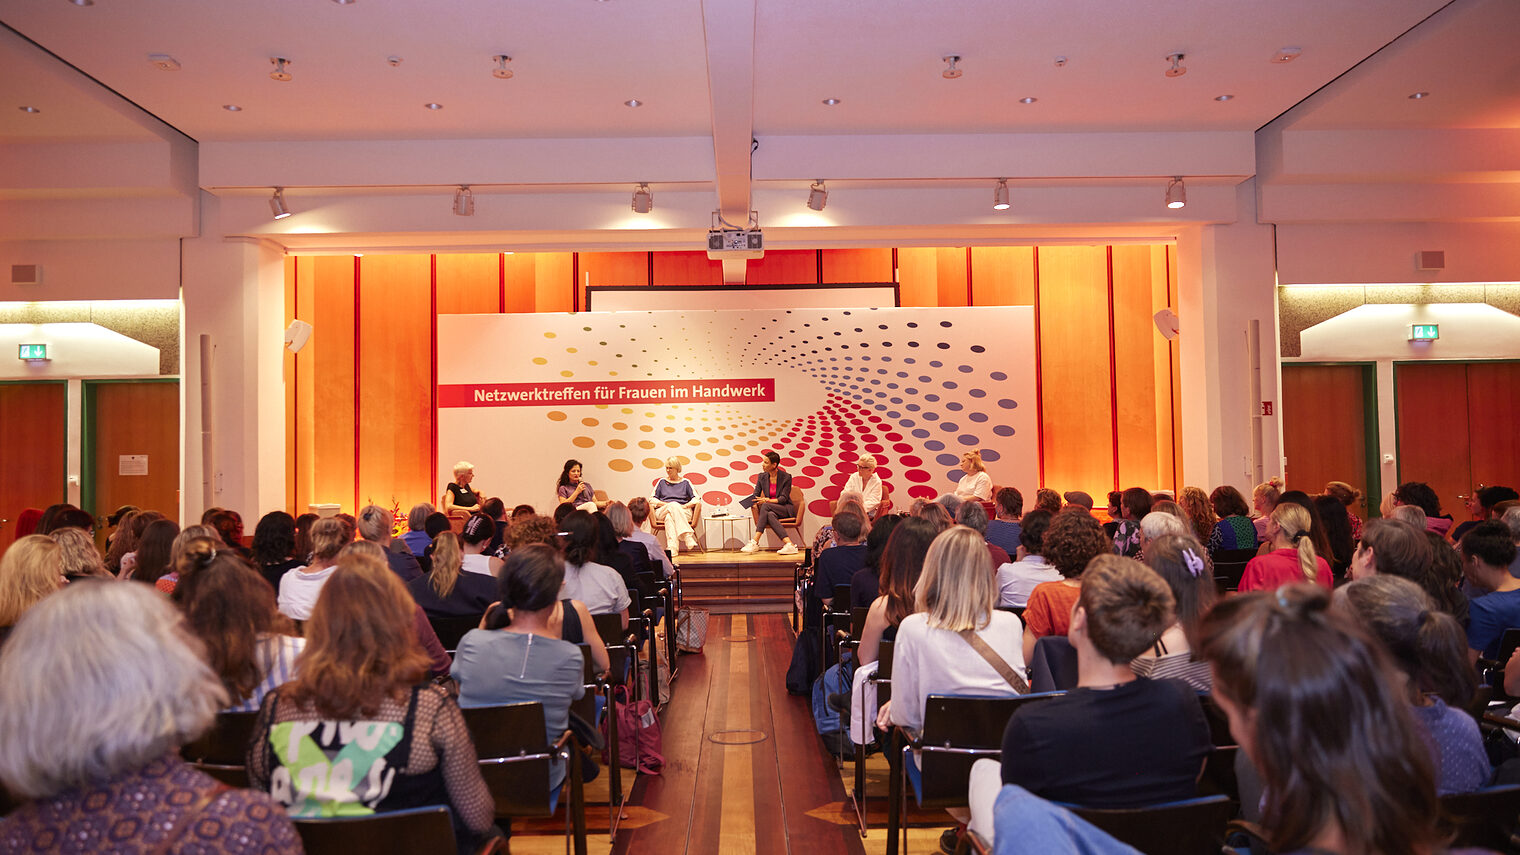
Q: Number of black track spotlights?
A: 0